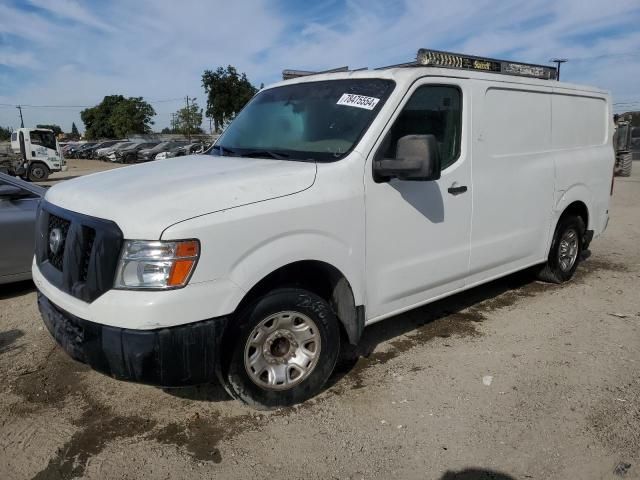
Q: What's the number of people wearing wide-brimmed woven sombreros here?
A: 0